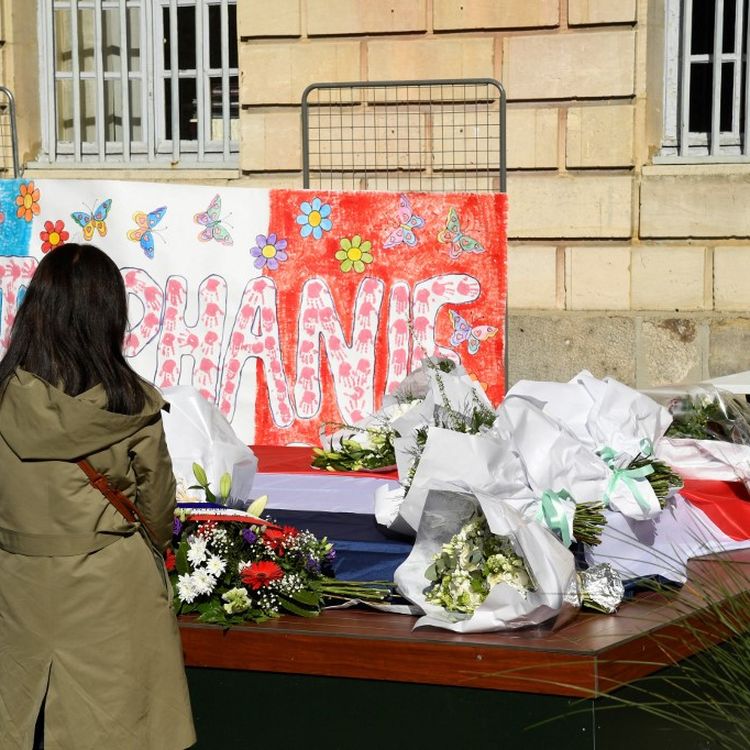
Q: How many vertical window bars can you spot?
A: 11